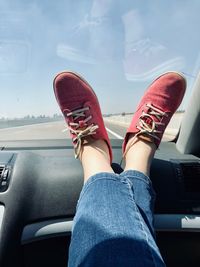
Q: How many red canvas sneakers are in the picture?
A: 2